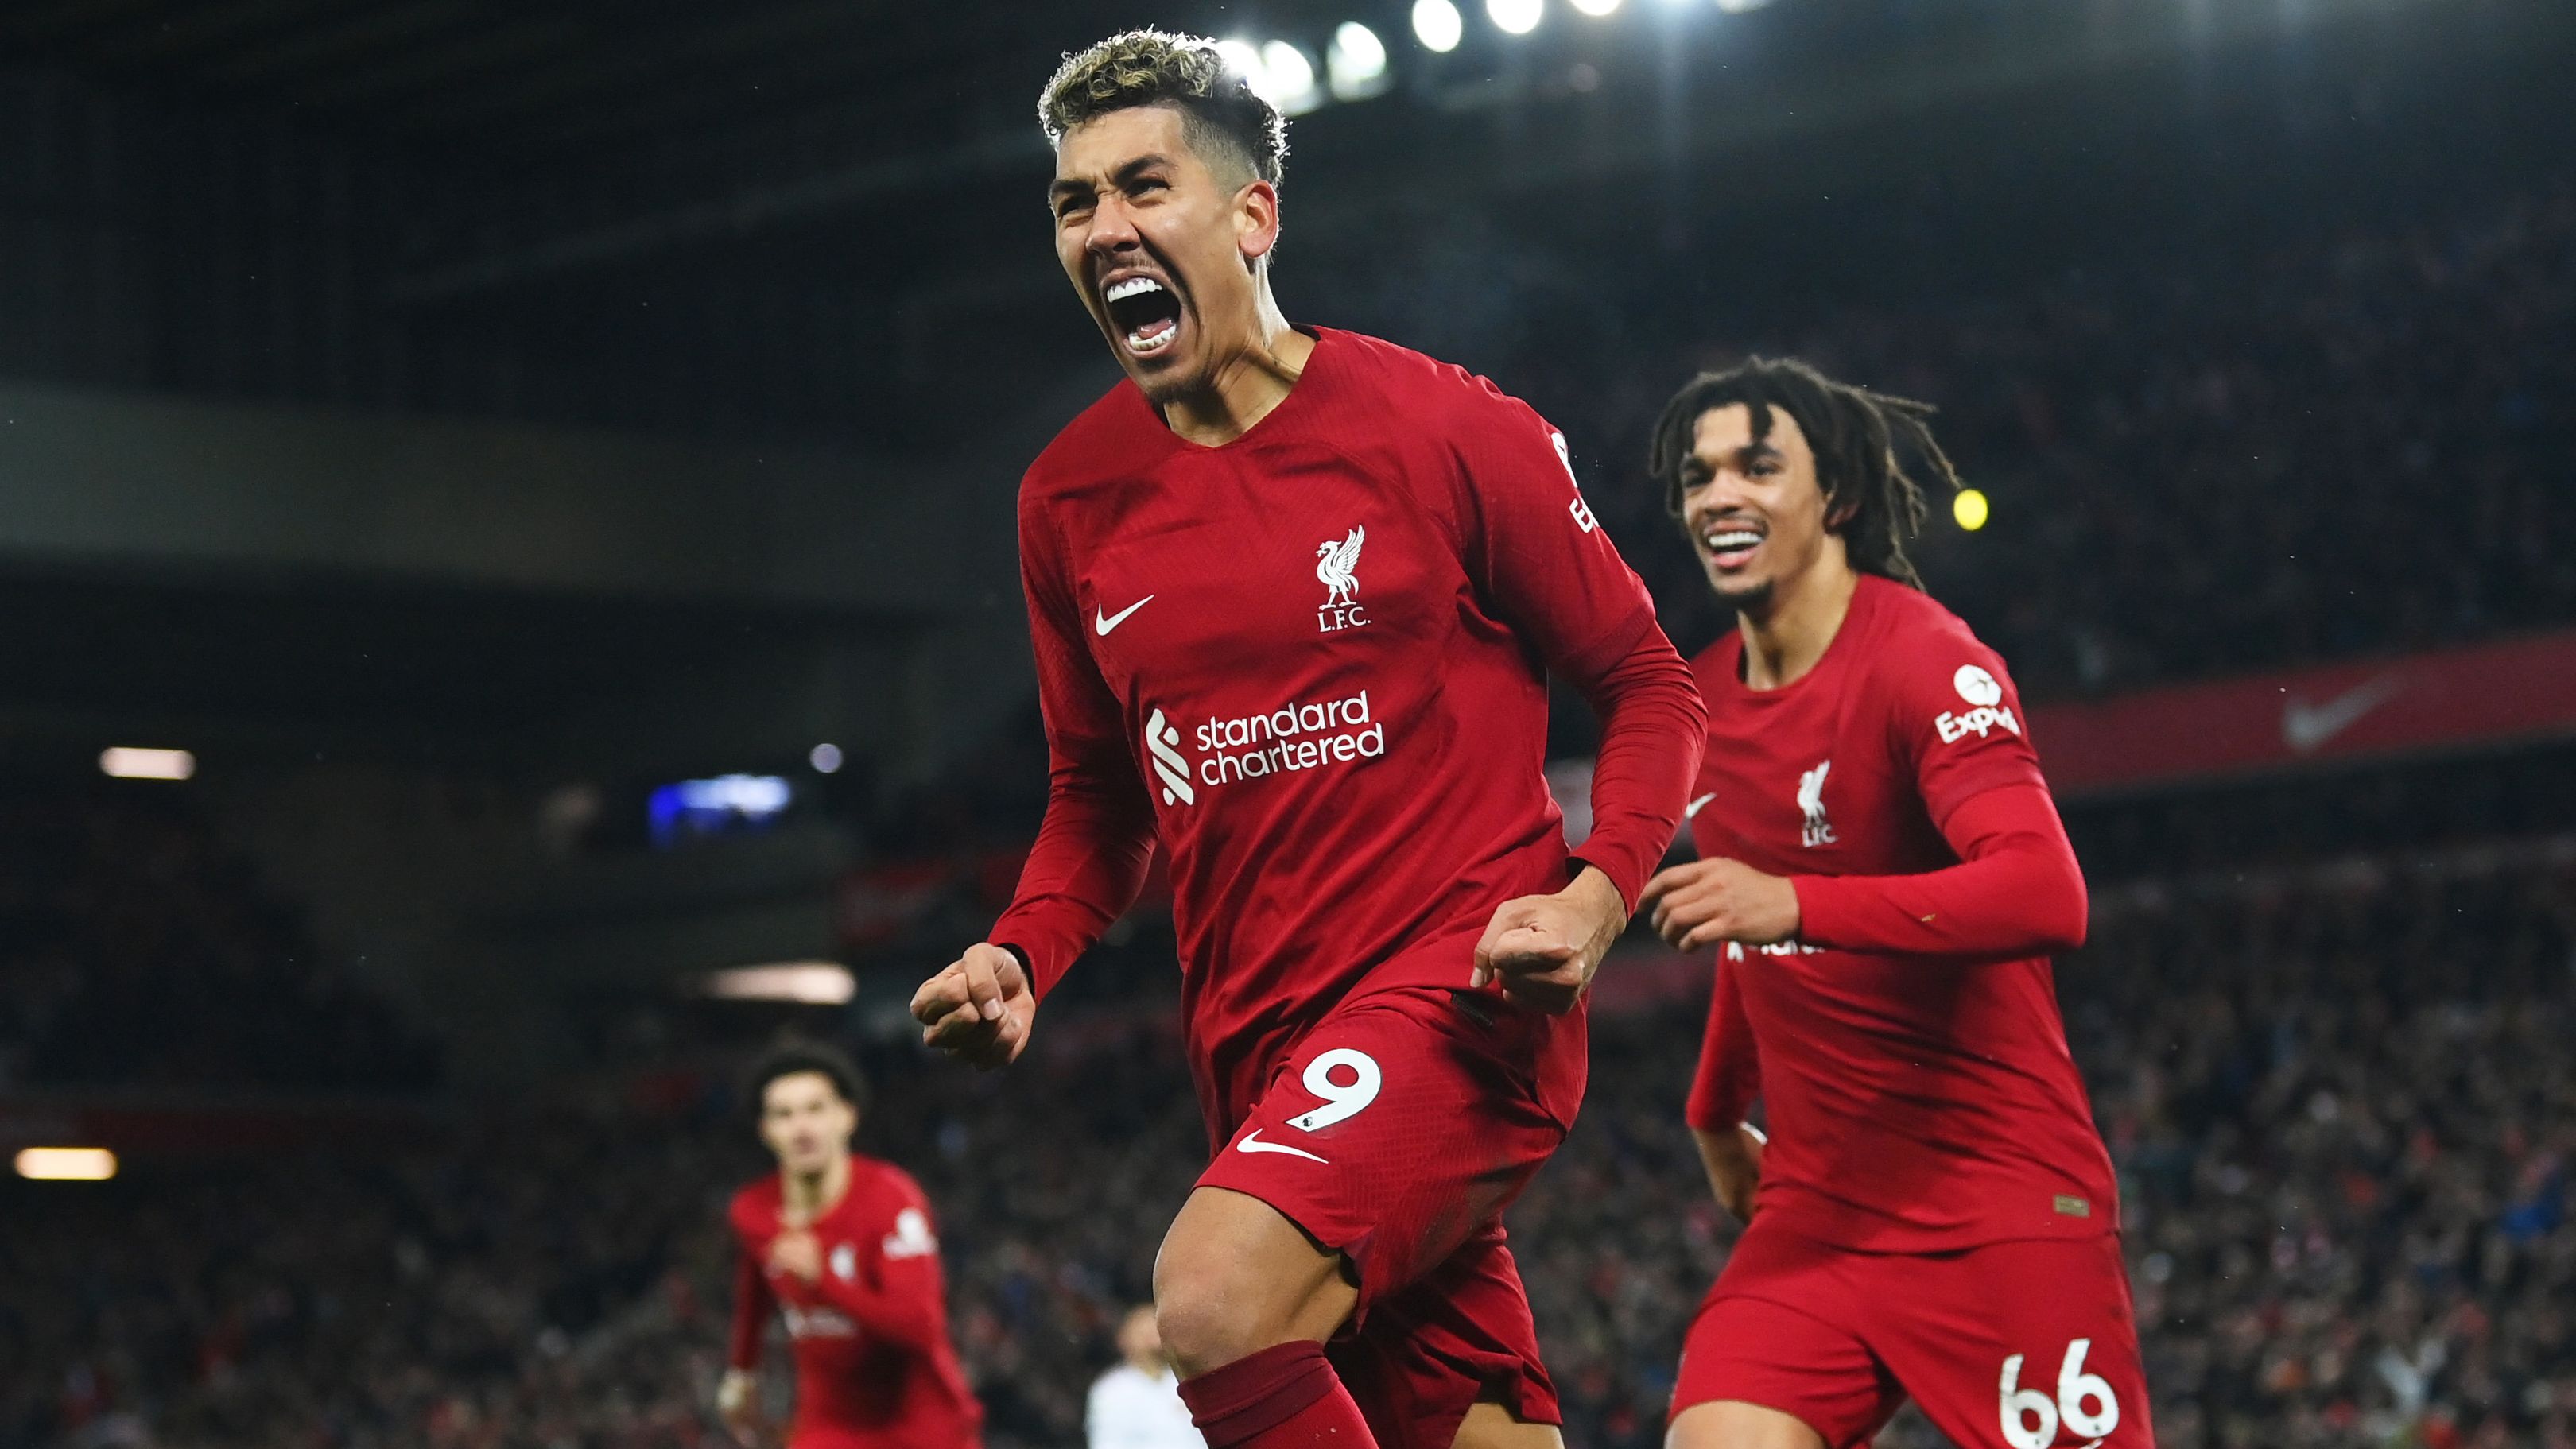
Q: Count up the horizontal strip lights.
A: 3